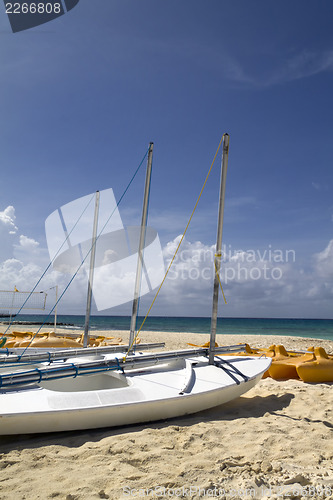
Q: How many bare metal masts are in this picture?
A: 3